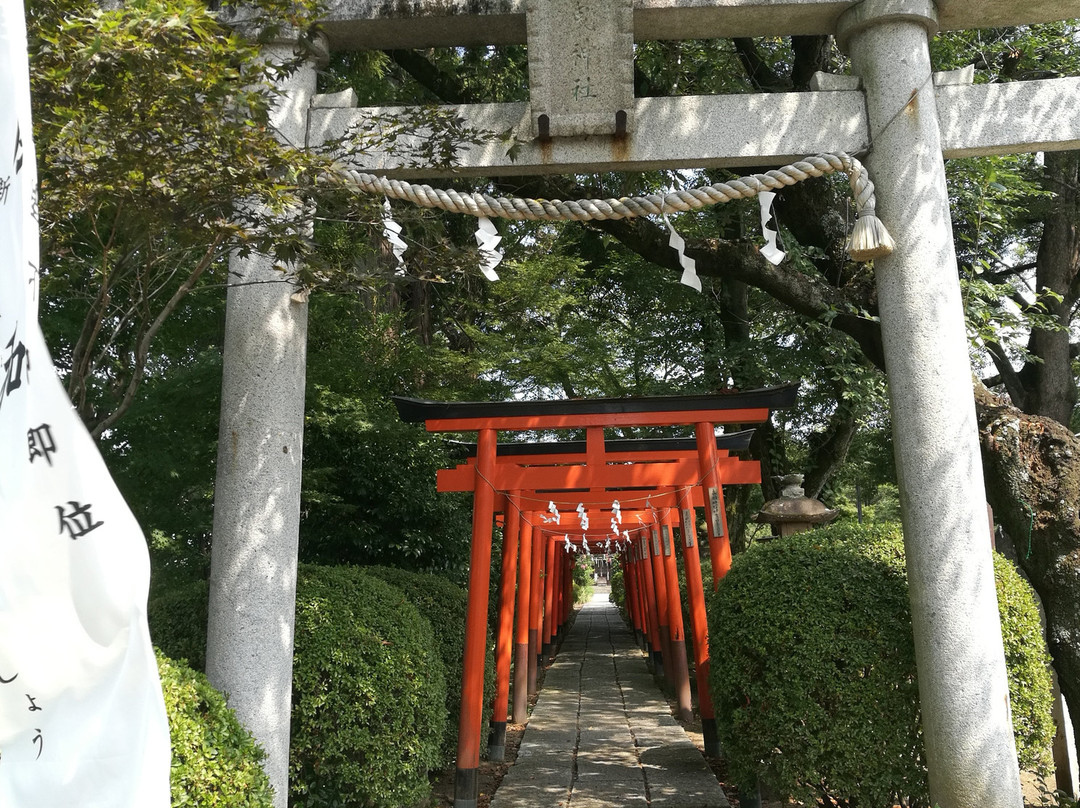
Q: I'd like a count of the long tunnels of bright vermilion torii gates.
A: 1